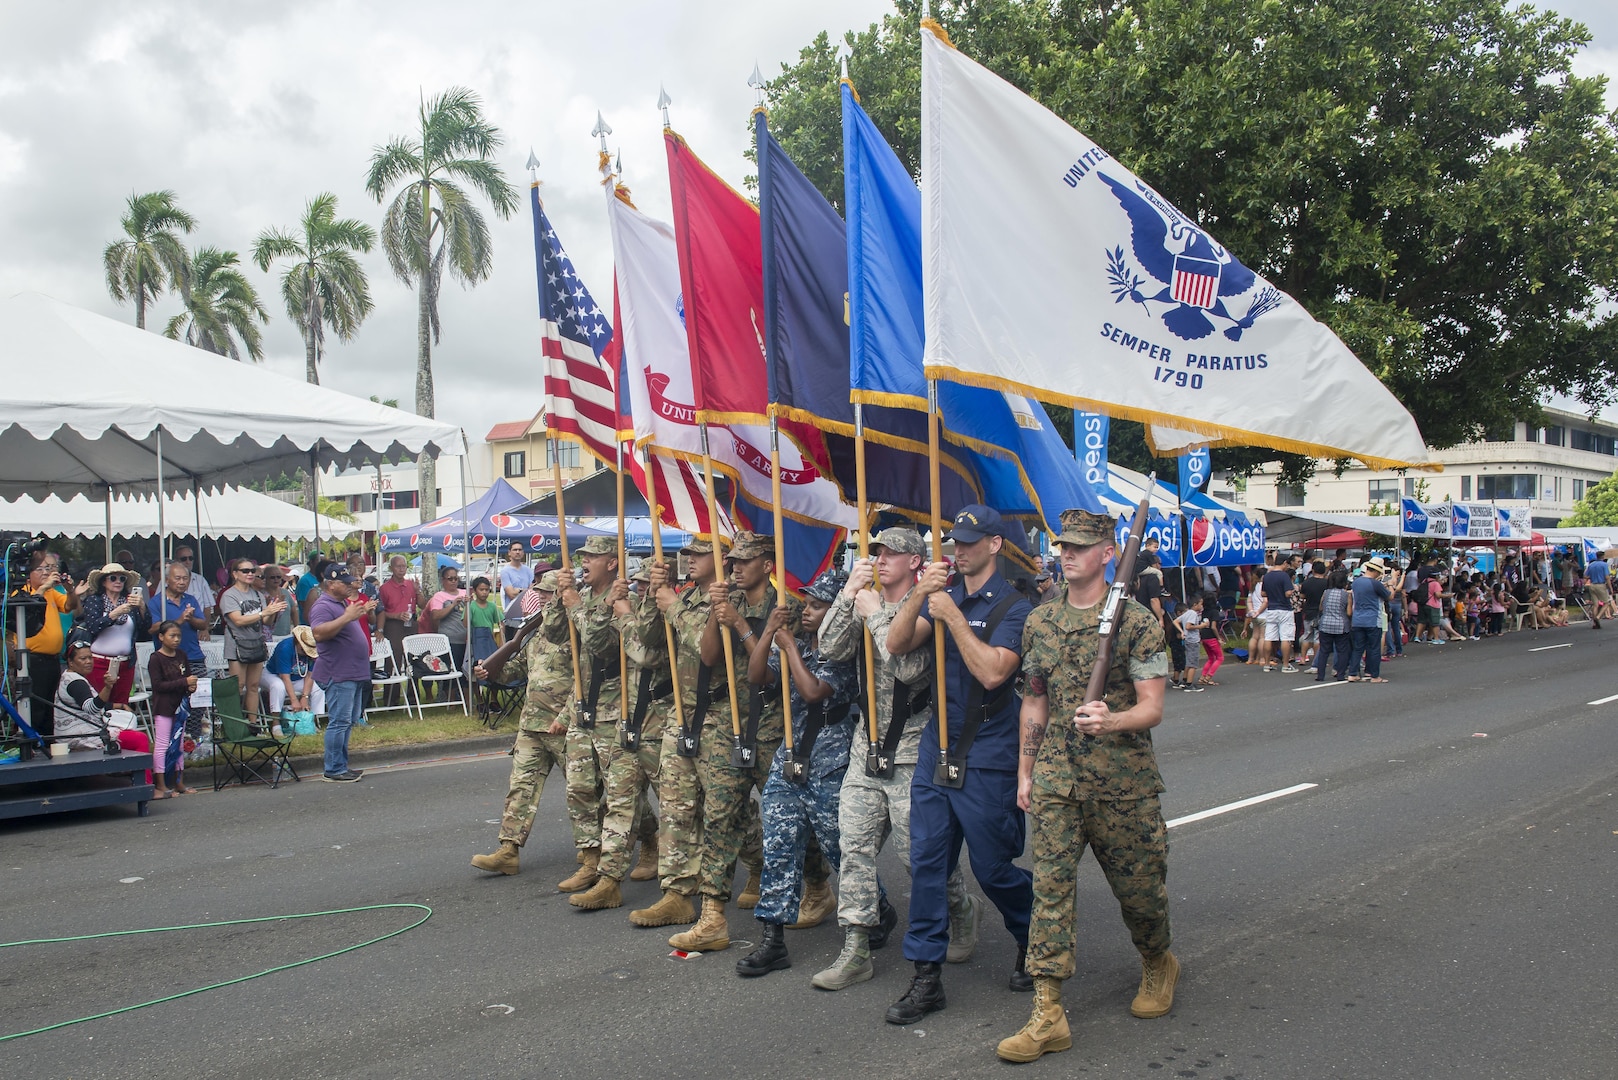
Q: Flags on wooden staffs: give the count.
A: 7